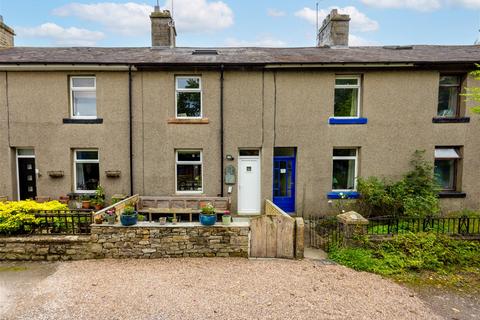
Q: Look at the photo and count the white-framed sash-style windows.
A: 6